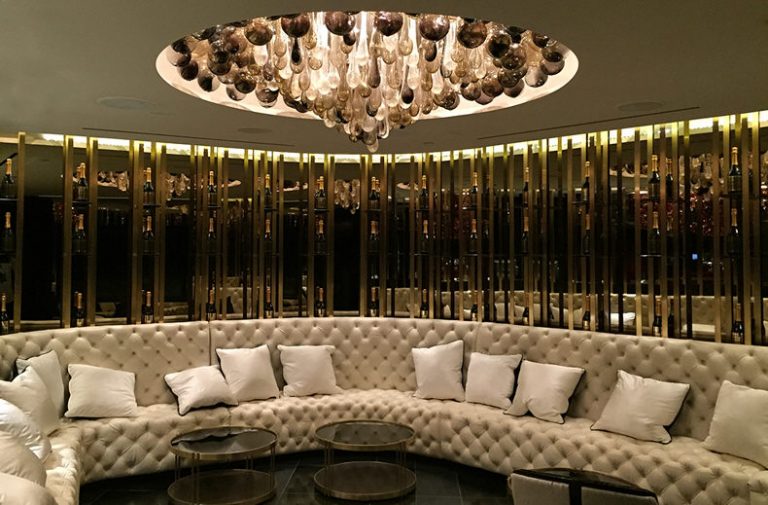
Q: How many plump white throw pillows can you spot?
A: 14